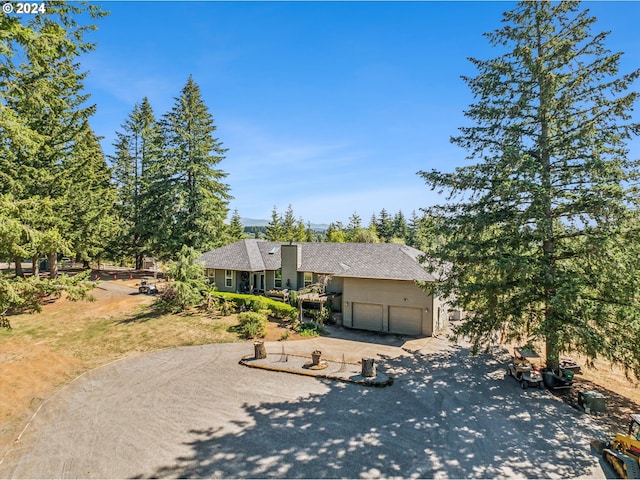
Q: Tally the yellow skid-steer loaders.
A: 1